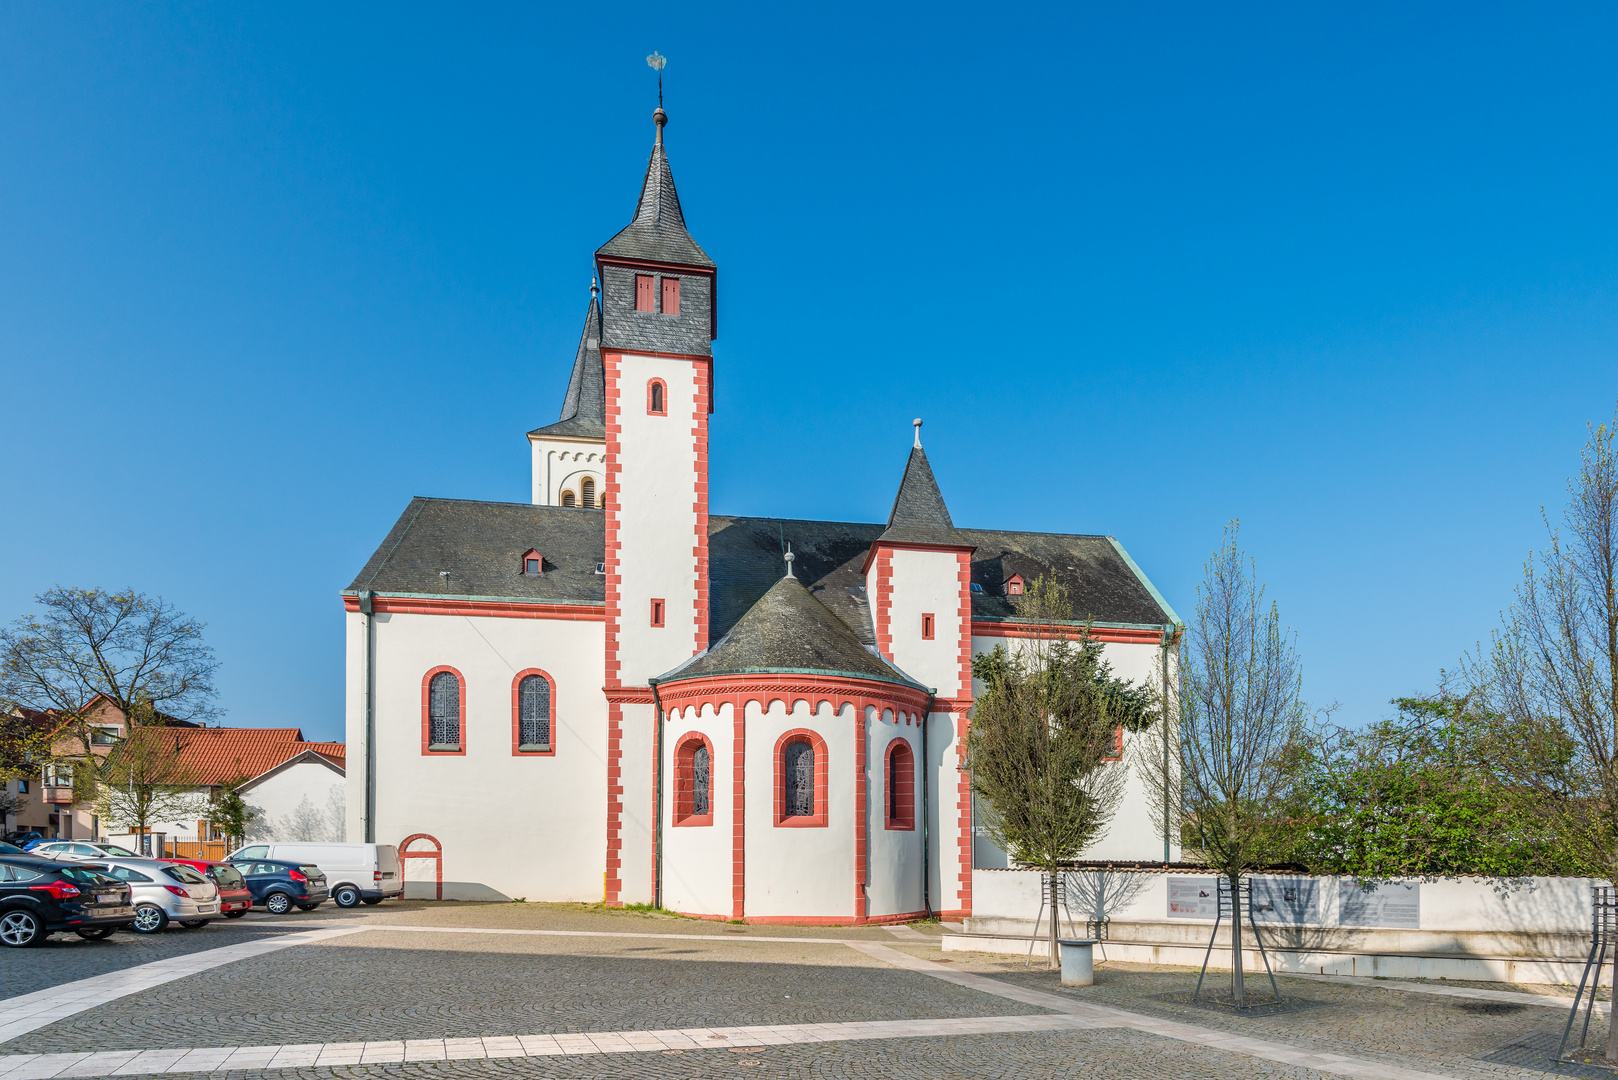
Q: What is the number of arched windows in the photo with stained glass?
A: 5